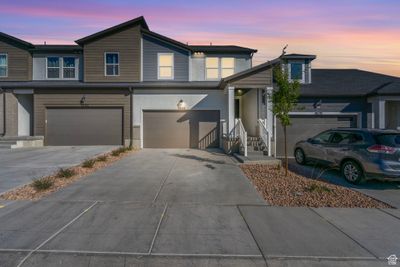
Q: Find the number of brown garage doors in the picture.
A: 3